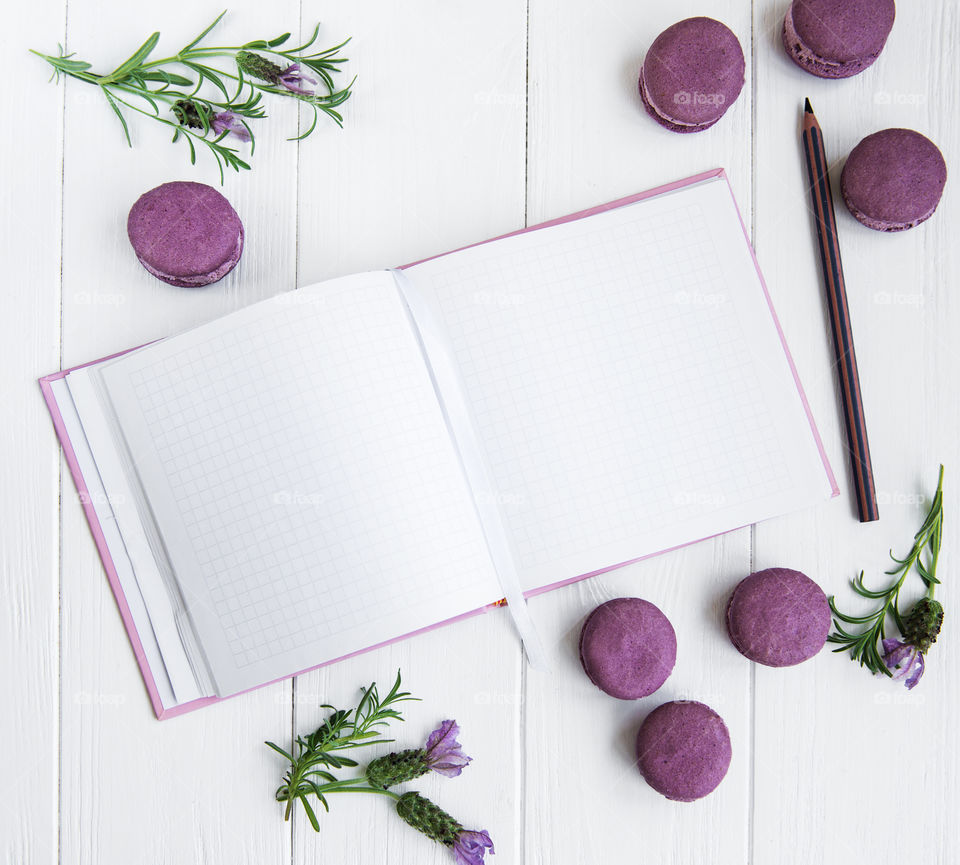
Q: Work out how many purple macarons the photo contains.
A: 7